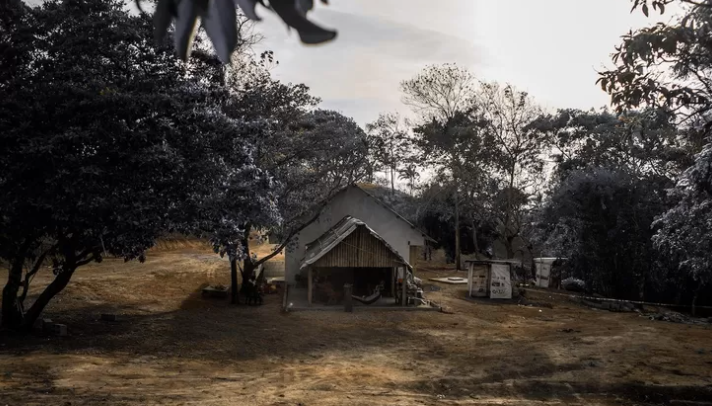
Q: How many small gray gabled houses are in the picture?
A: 1